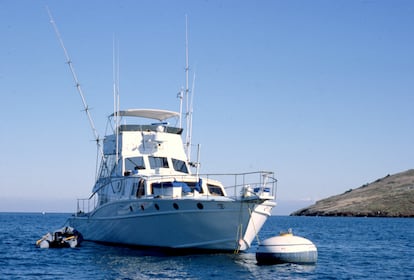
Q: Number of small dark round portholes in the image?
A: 5